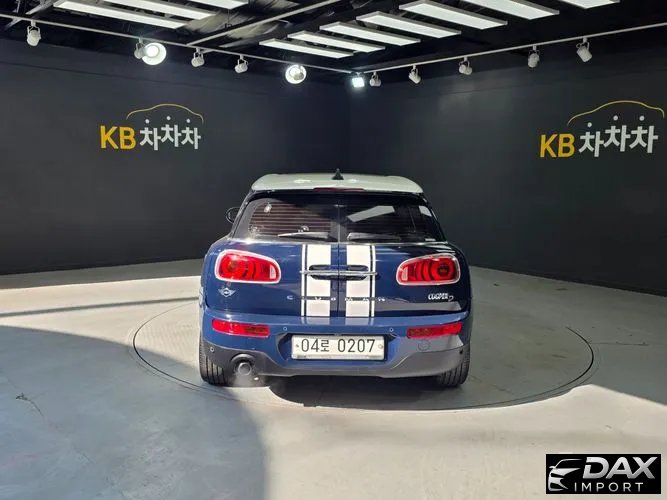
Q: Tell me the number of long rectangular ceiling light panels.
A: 10